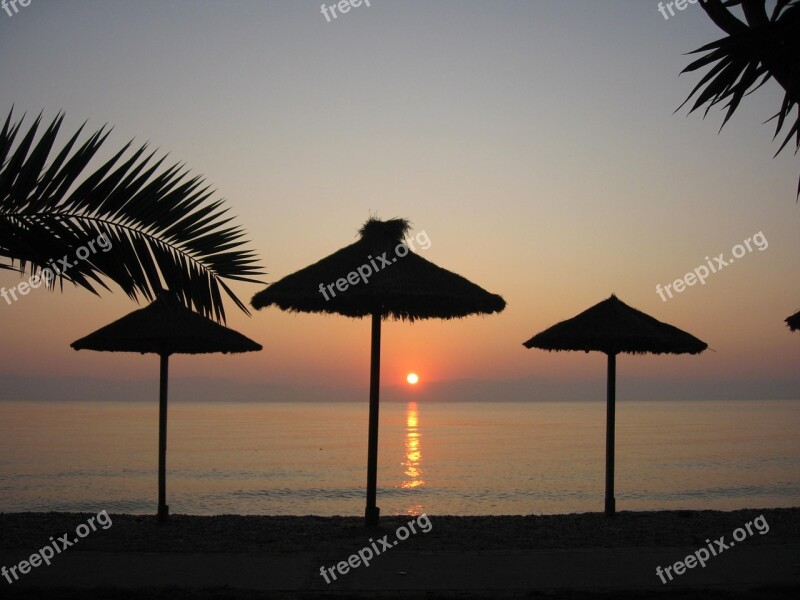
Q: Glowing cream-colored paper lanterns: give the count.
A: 0